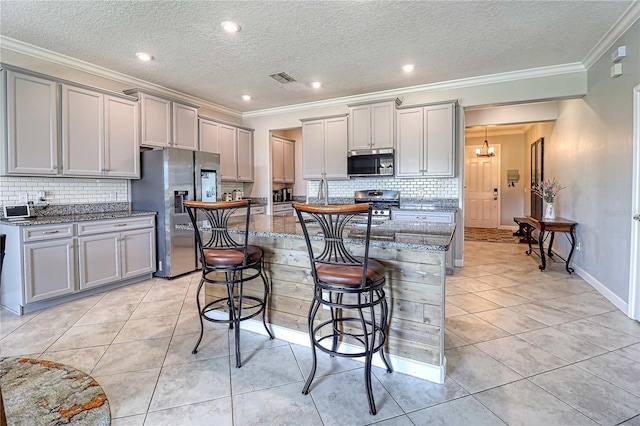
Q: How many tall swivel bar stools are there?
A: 2